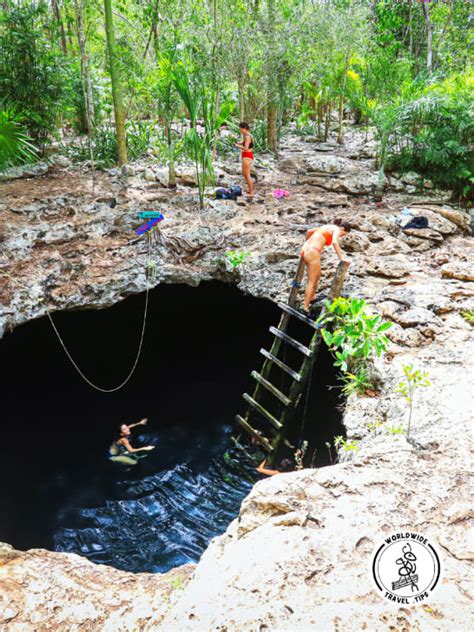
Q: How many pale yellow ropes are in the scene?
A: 1